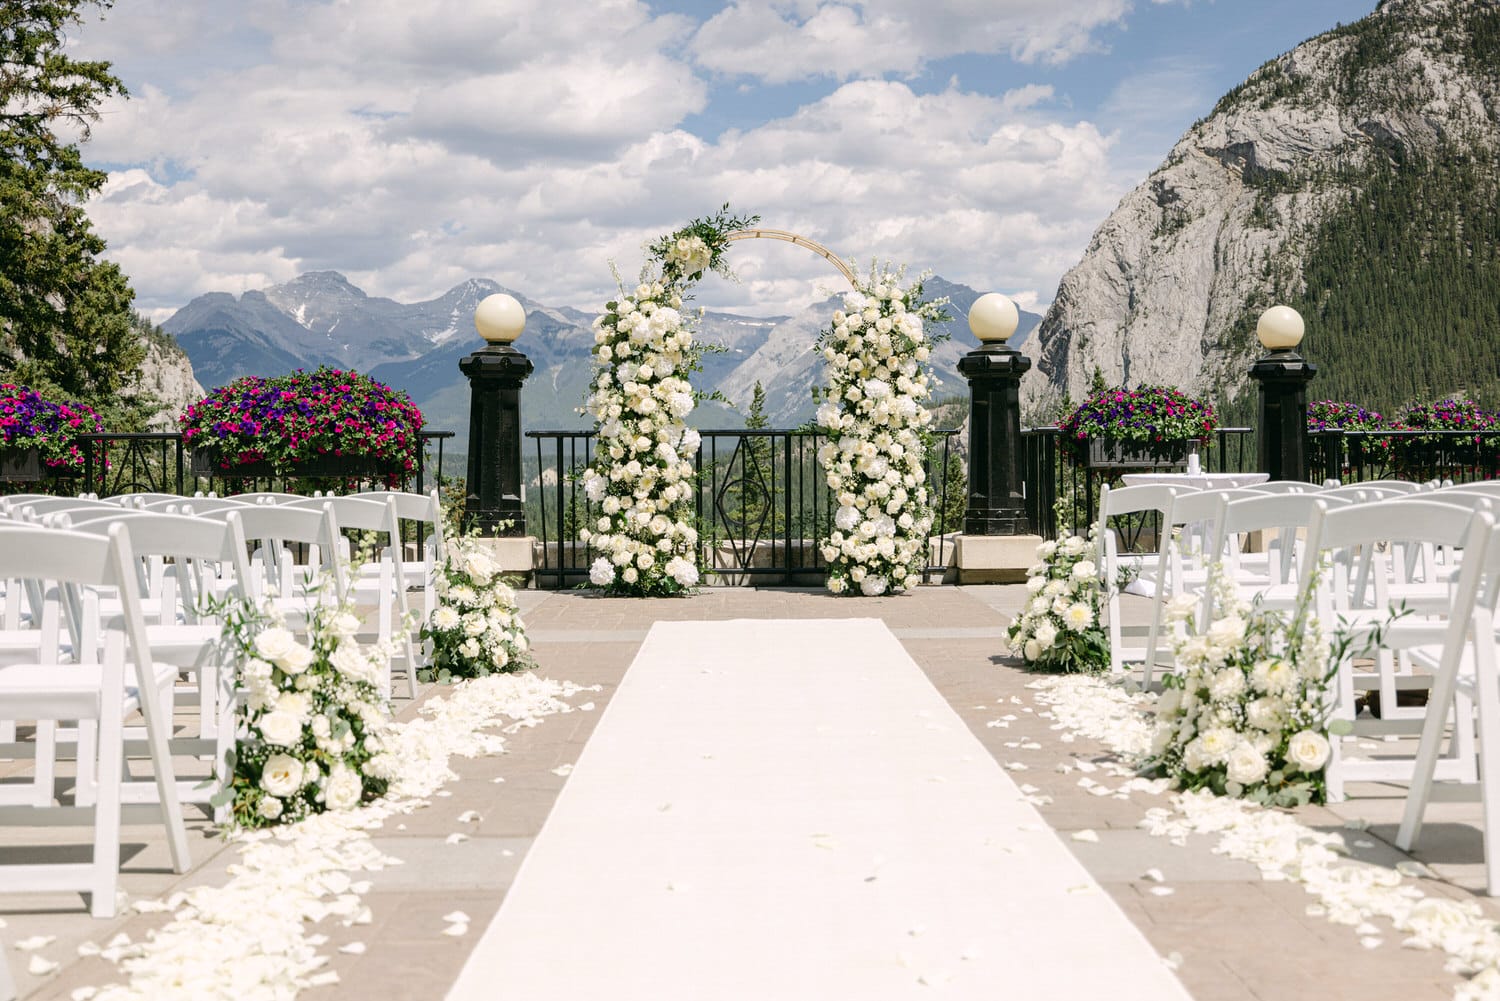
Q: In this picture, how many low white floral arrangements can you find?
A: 4